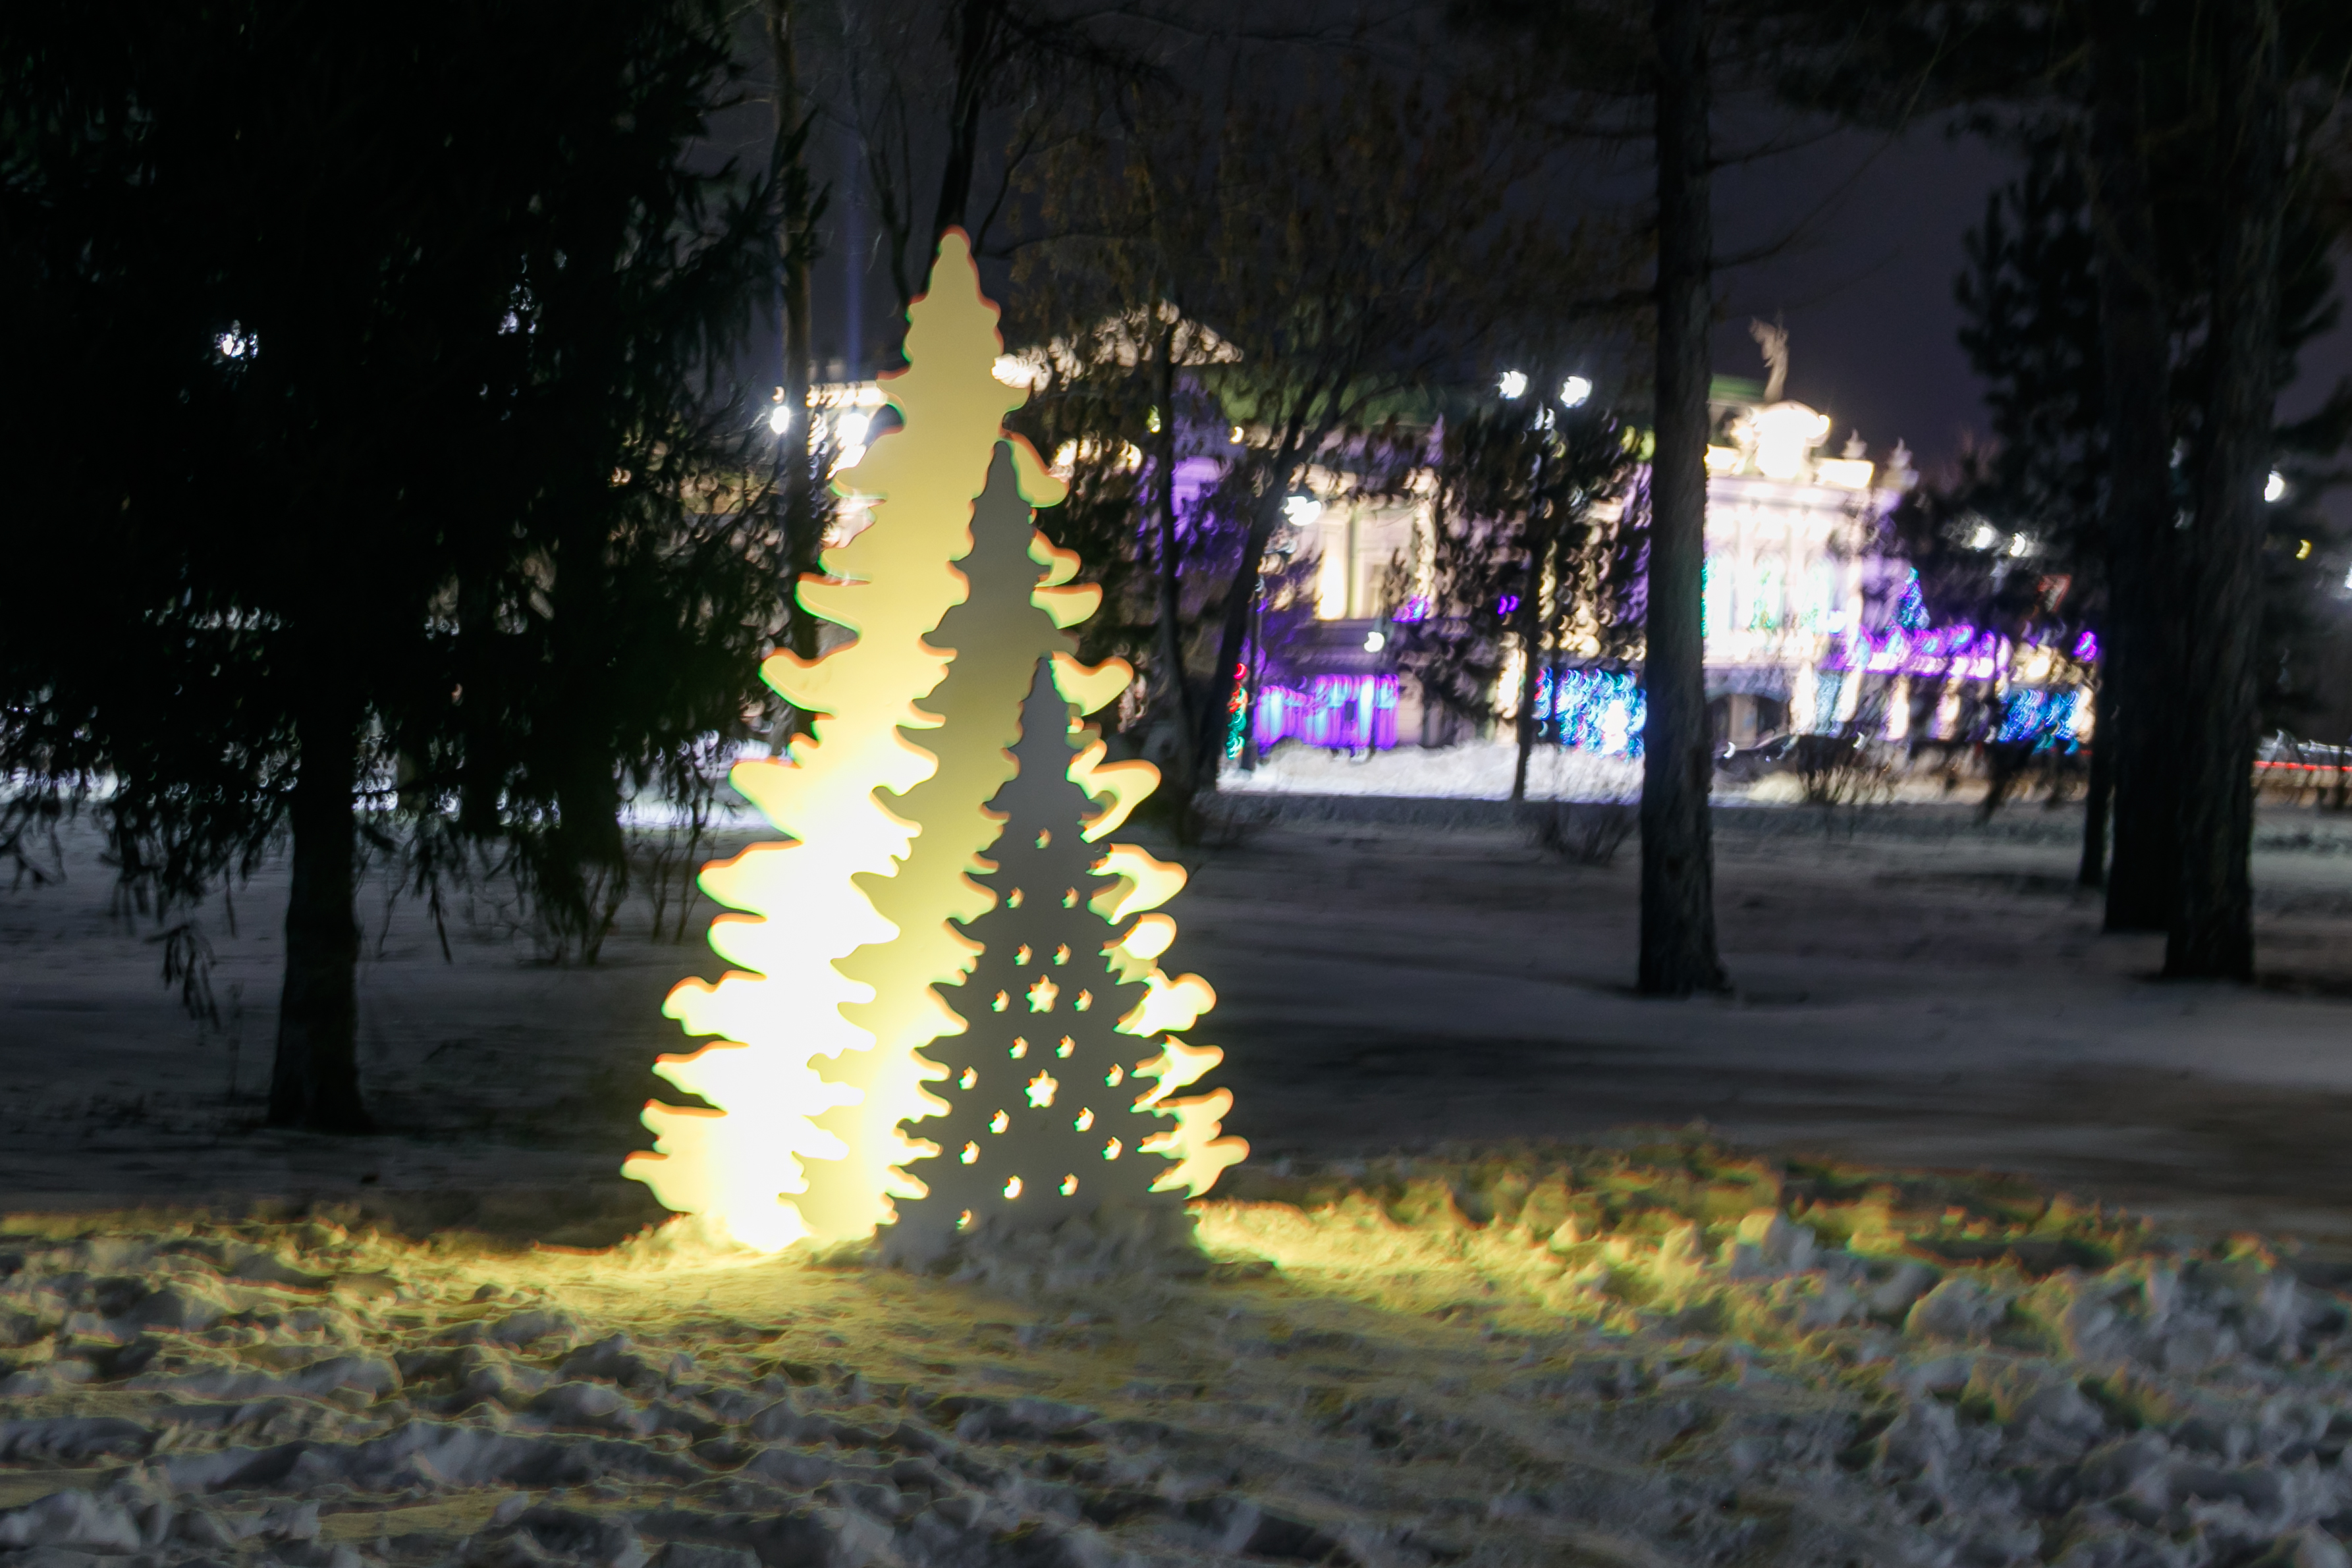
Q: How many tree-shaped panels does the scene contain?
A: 3